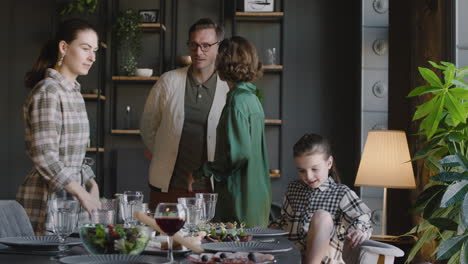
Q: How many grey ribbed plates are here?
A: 4